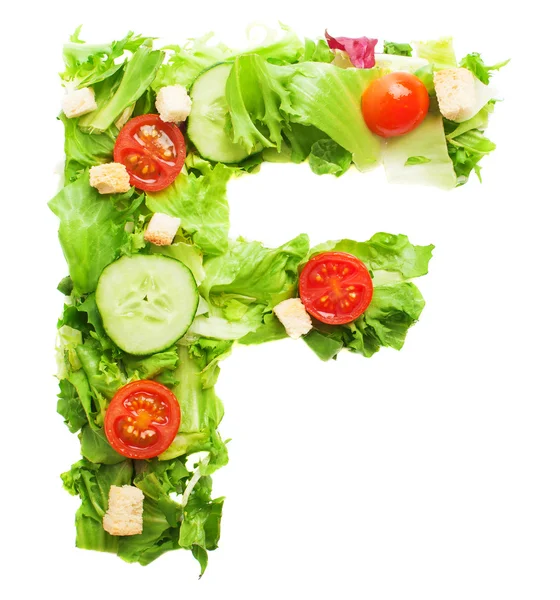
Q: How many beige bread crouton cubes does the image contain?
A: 7